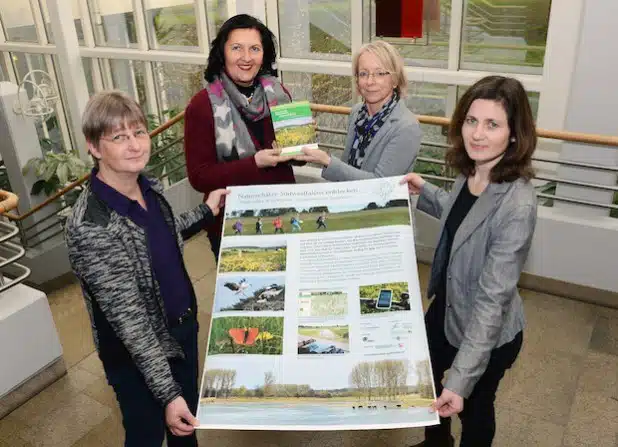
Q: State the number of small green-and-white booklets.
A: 1